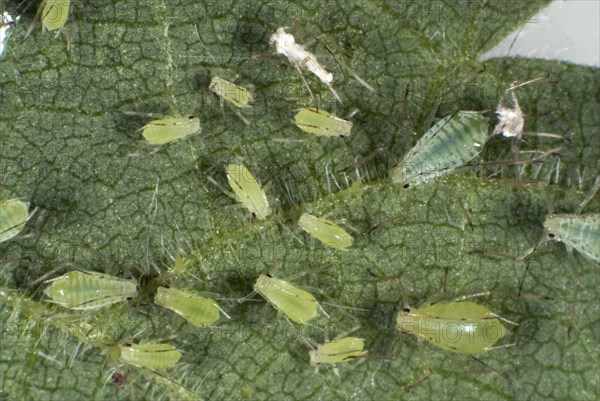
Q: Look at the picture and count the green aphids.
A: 15